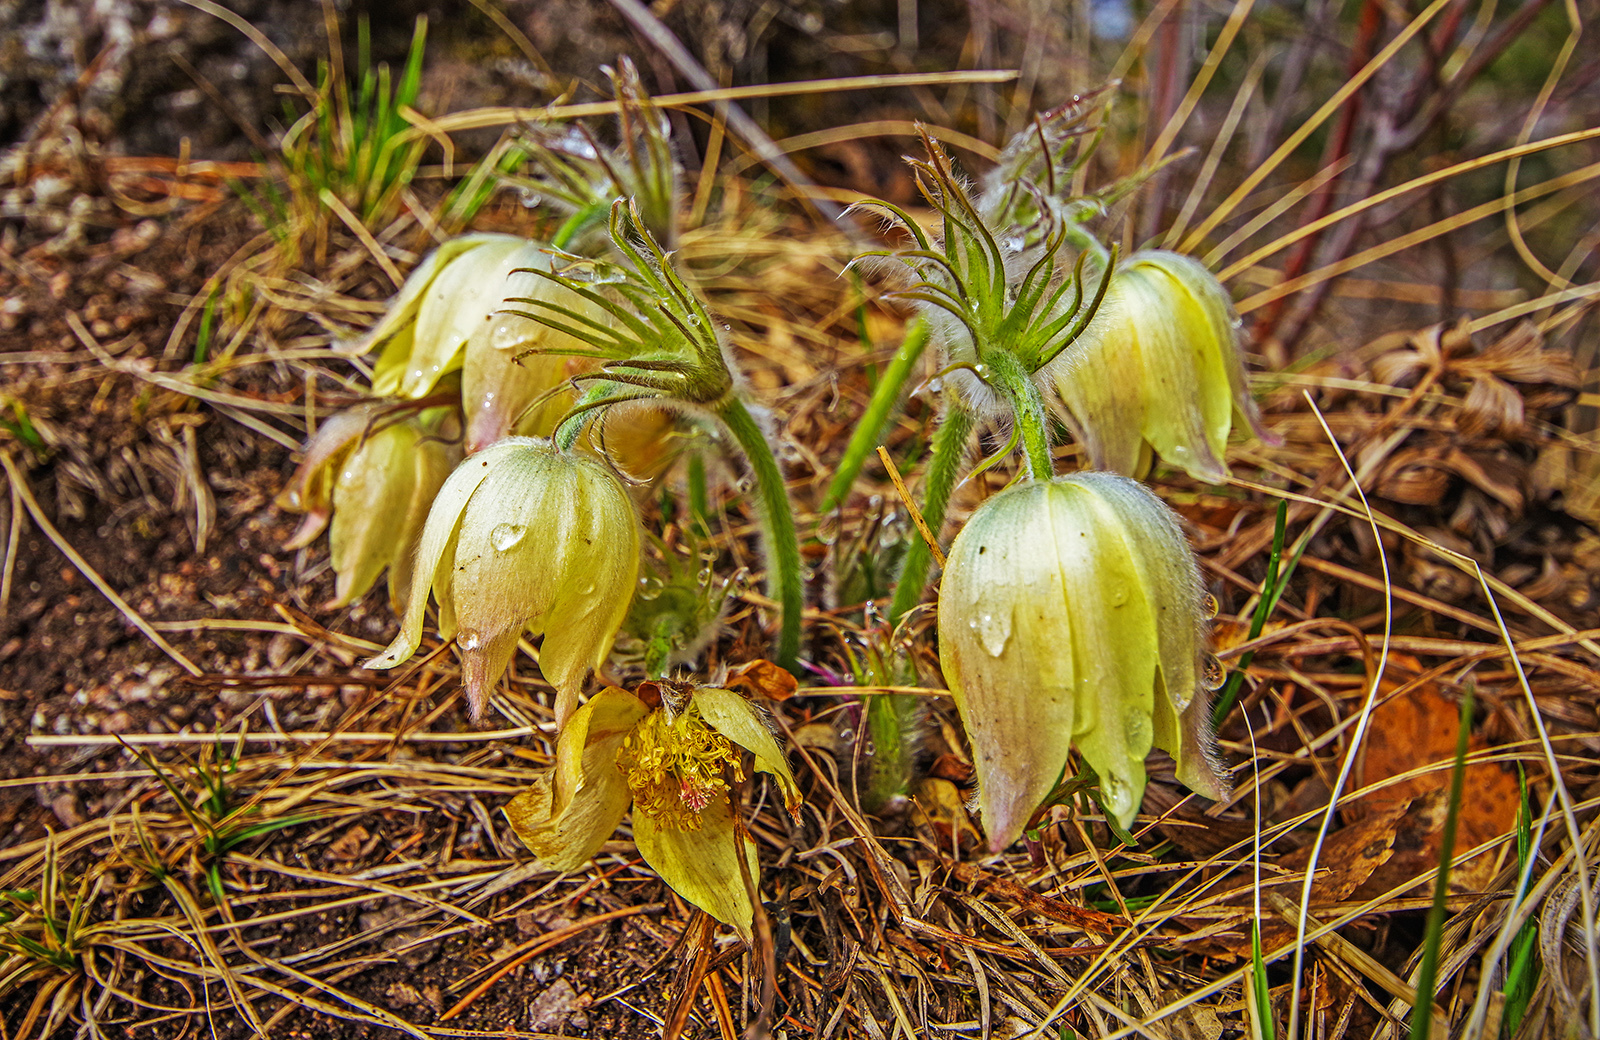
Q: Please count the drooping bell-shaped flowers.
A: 5